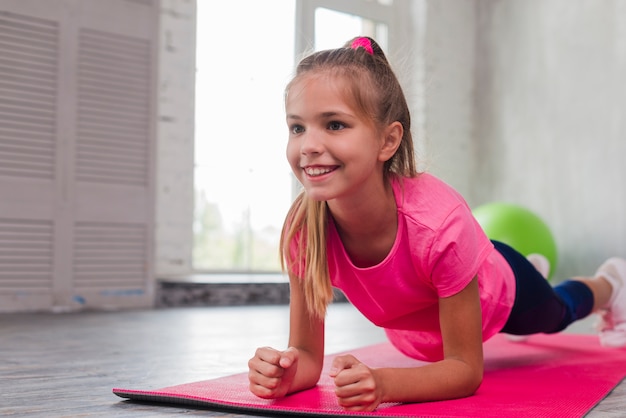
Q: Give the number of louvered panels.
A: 4